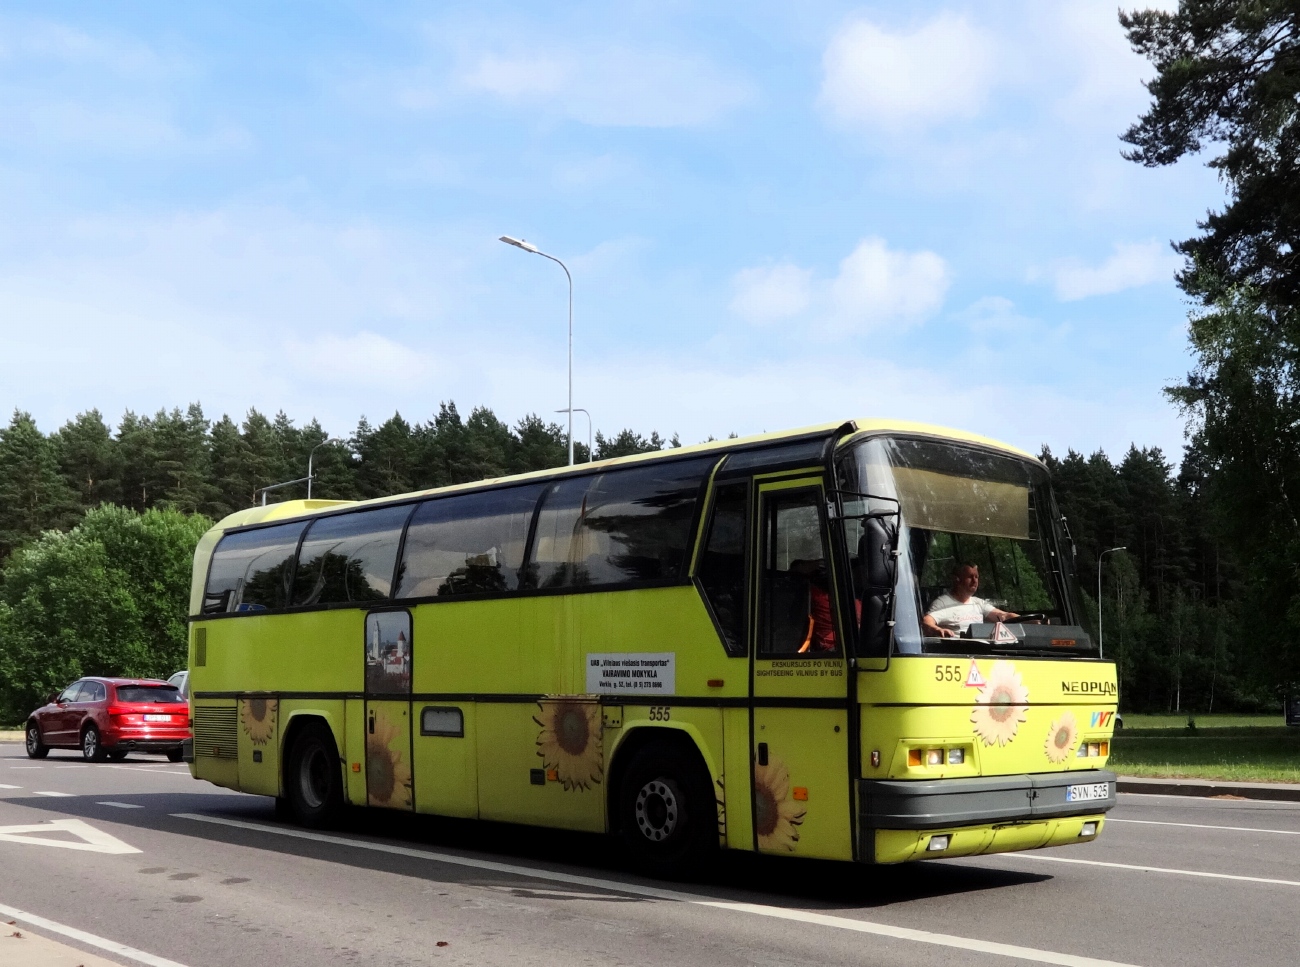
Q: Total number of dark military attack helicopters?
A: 0